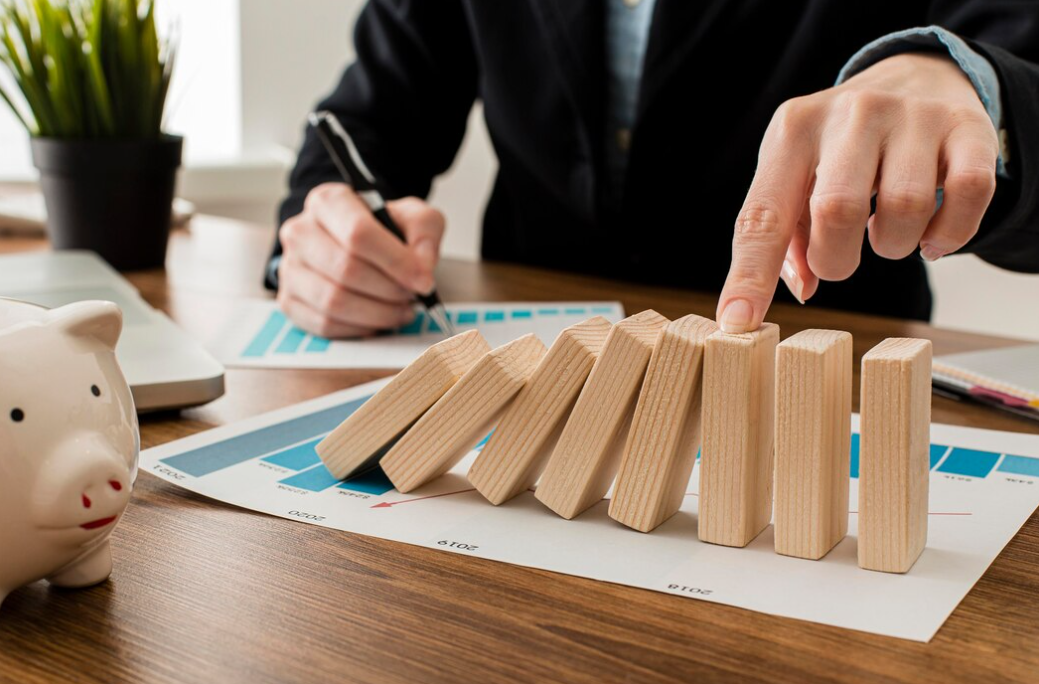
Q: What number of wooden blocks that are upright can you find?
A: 3